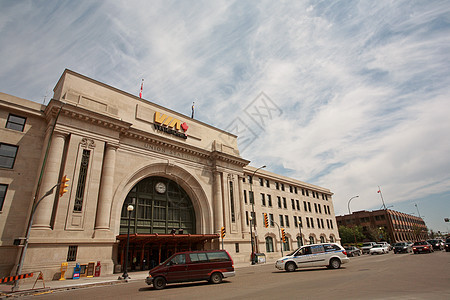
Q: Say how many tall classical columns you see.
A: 4